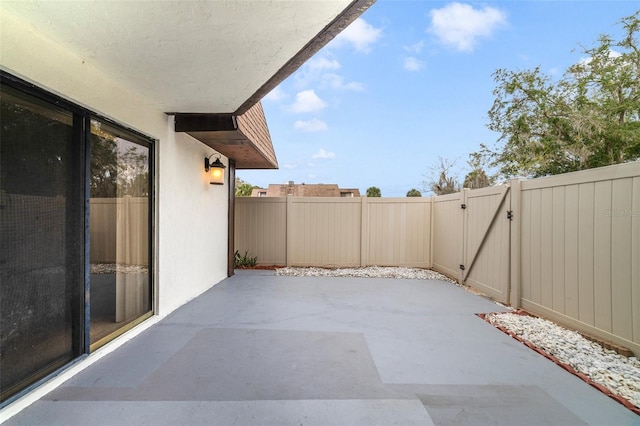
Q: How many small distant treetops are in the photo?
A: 2